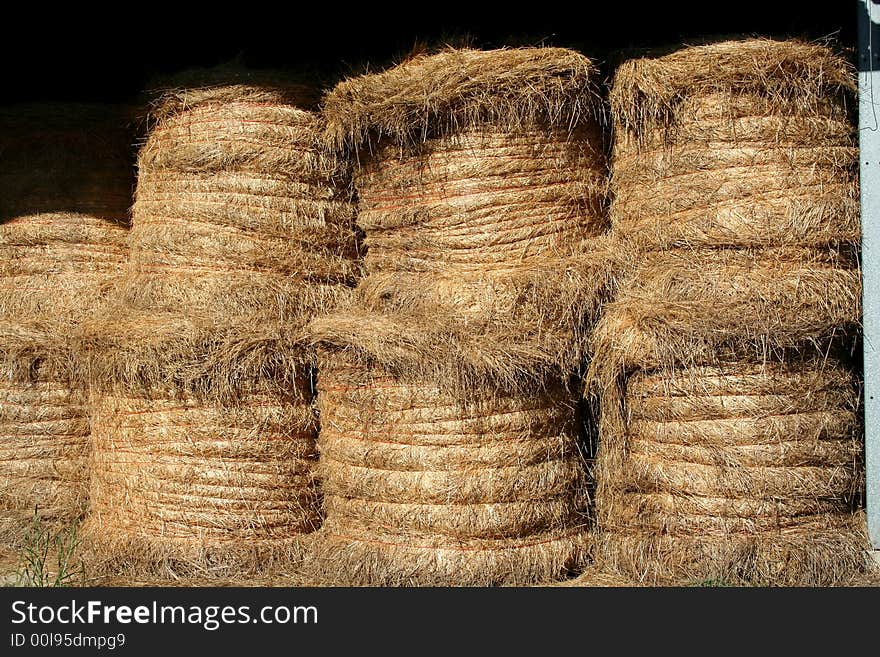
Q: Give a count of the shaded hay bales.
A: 1